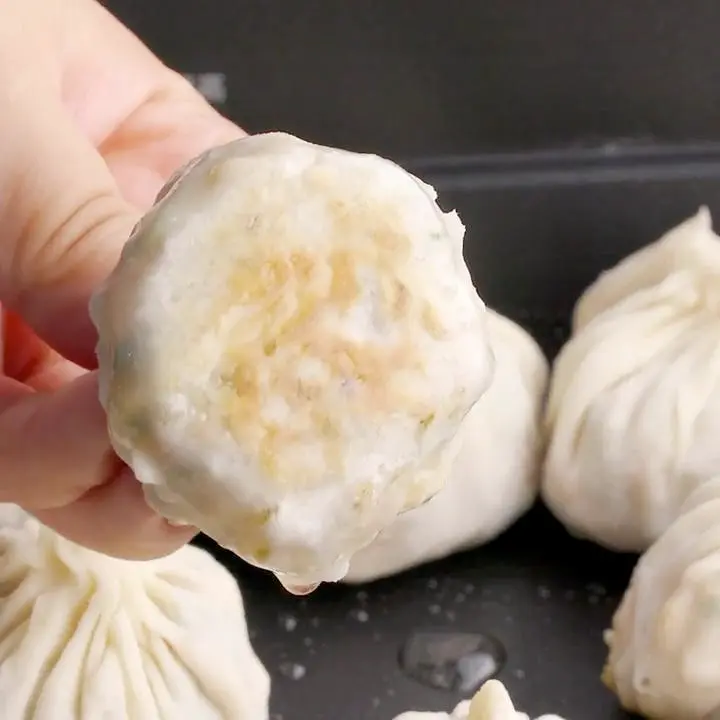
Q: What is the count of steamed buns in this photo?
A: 6